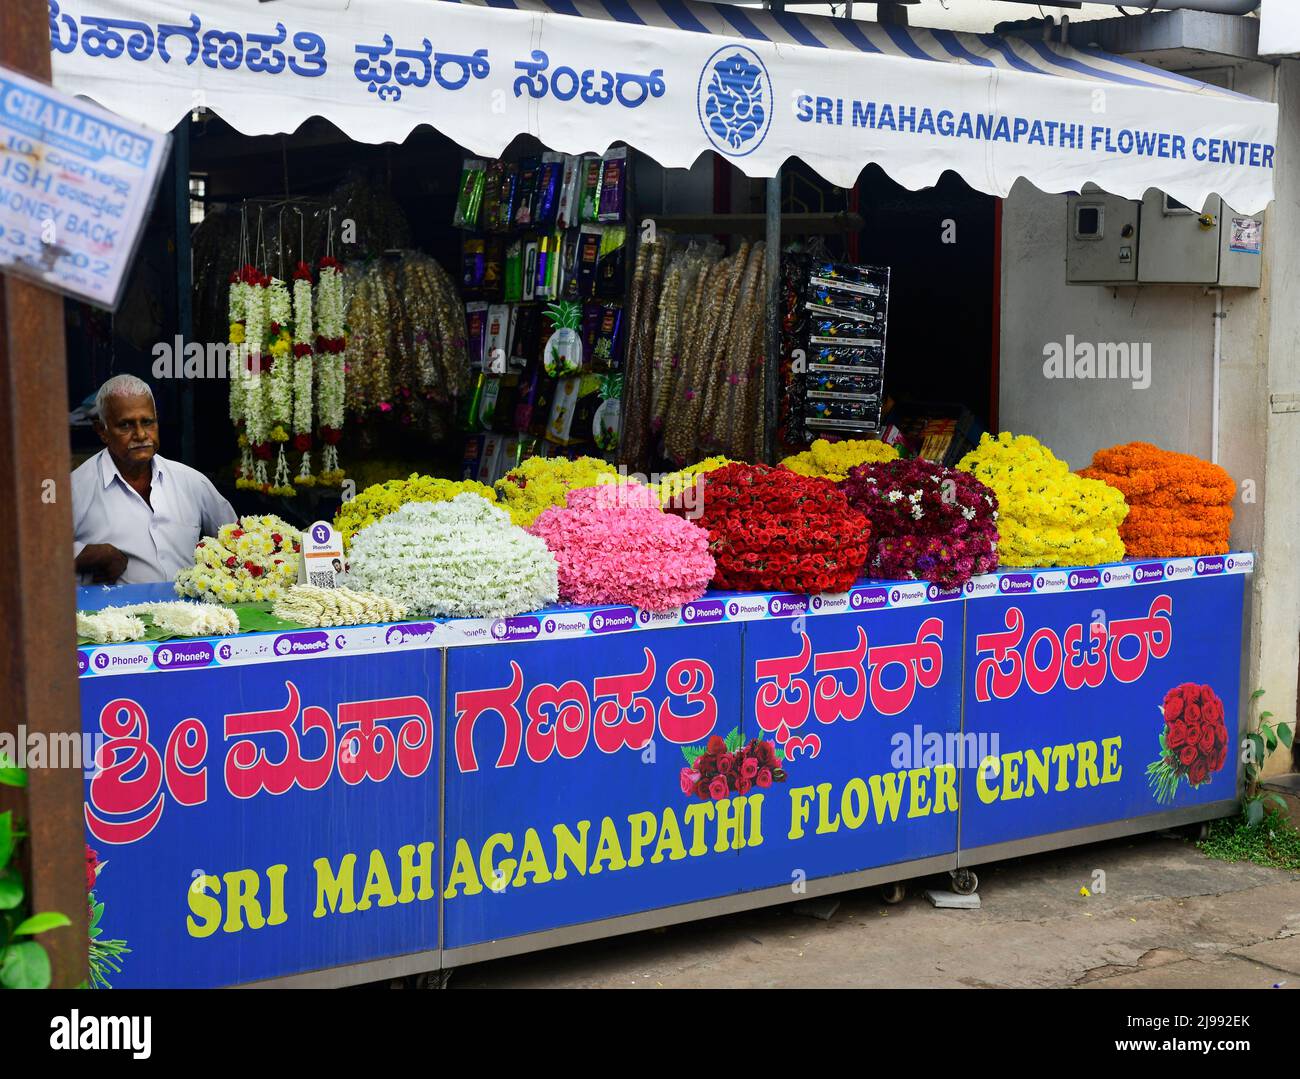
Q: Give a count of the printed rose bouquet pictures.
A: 3